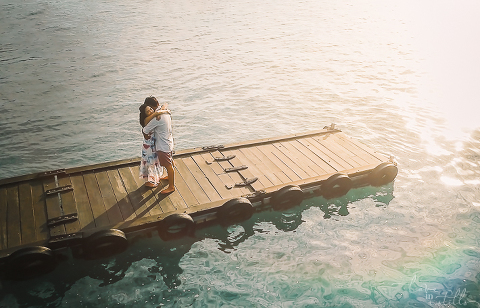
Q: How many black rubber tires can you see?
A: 7